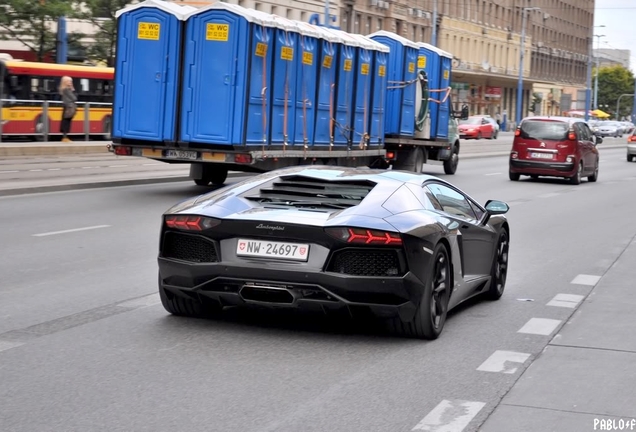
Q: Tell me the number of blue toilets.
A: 10